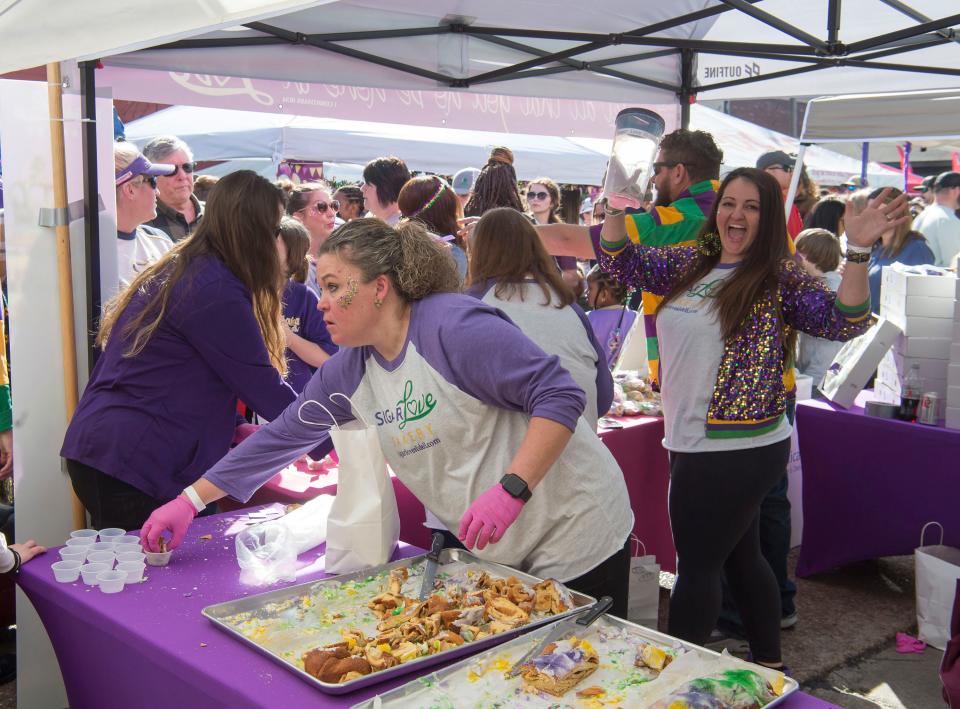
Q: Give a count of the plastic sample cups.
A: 14